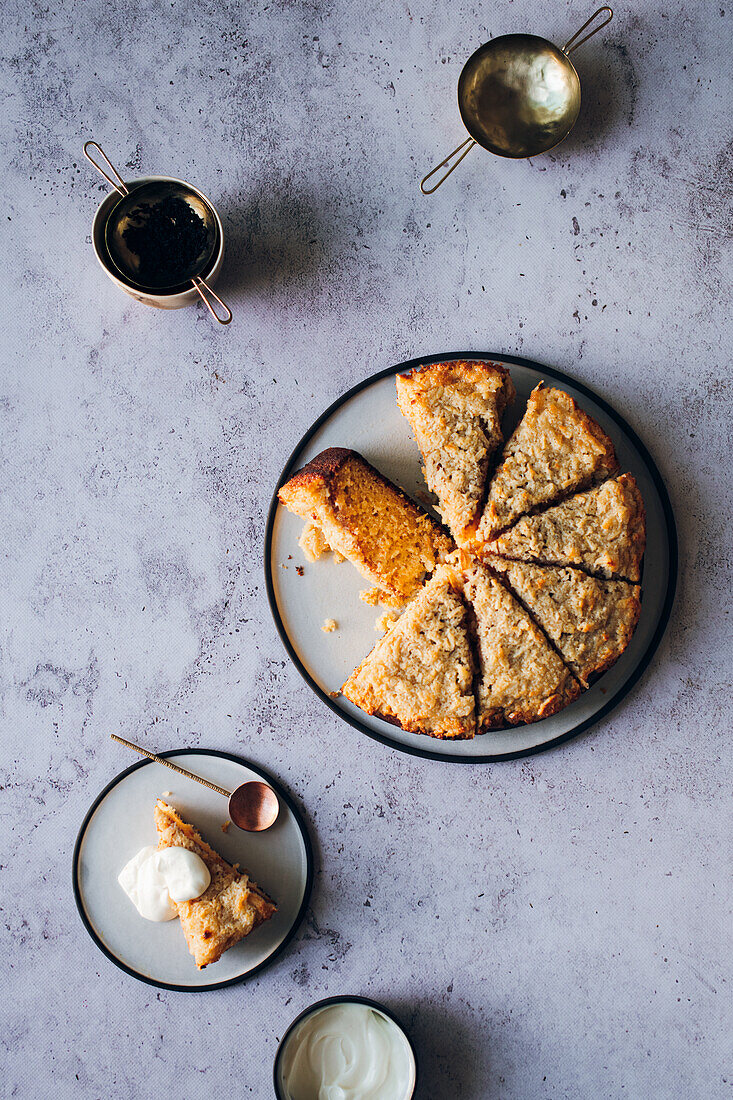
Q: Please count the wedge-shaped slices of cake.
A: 8